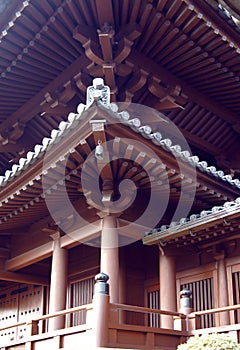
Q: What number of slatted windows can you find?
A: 4